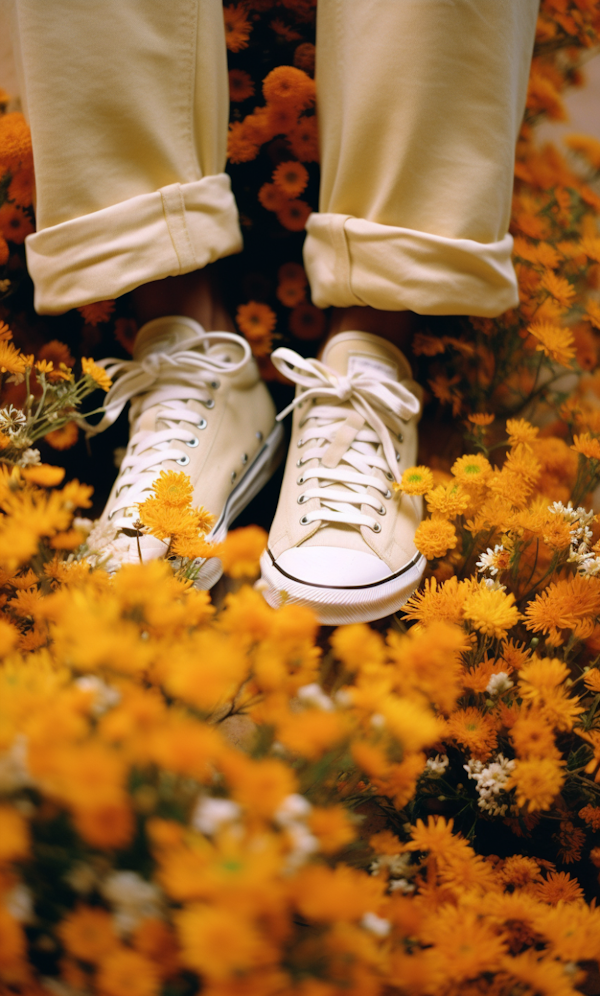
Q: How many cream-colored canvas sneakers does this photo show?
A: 2